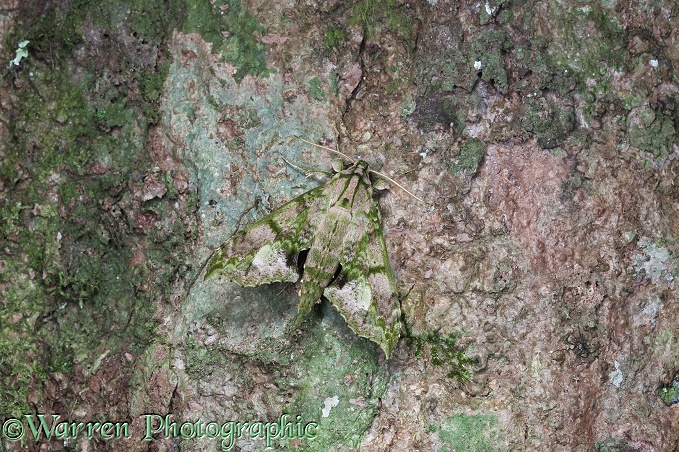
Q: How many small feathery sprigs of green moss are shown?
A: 1